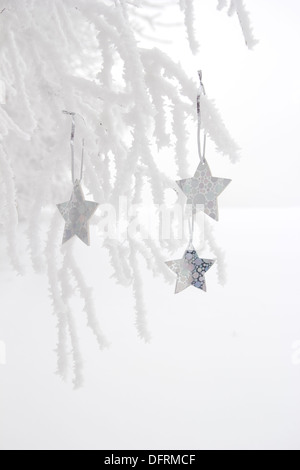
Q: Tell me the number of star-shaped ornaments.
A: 3